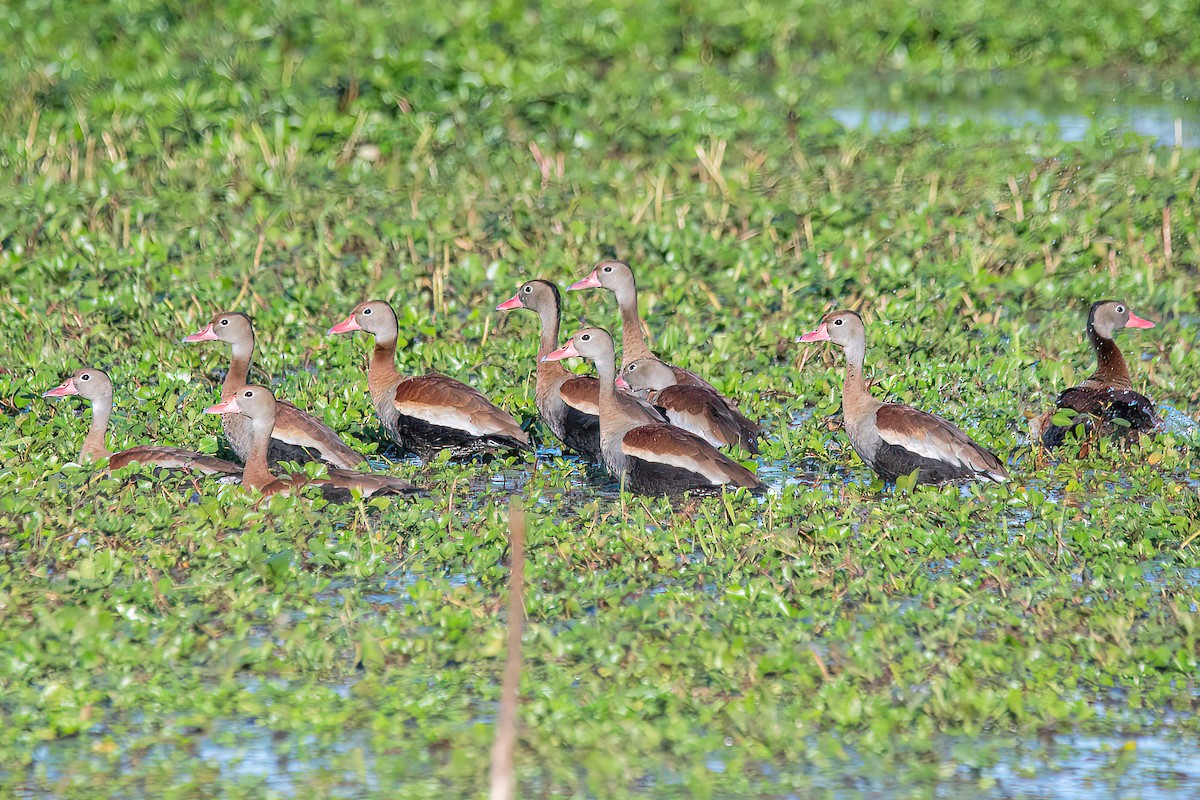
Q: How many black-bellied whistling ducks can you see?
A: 10